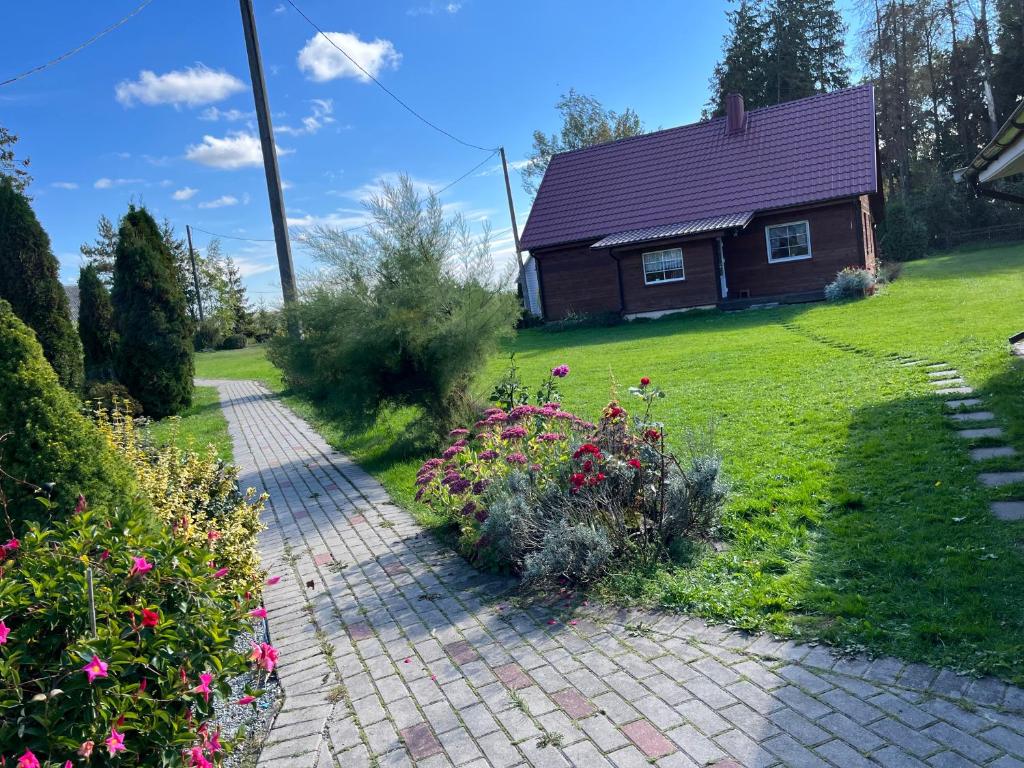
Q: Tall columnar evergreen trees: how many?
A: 3